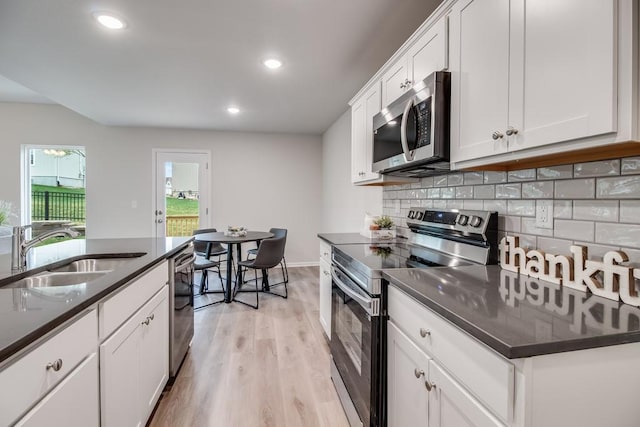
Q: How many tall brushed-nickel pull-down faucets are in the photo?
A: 1